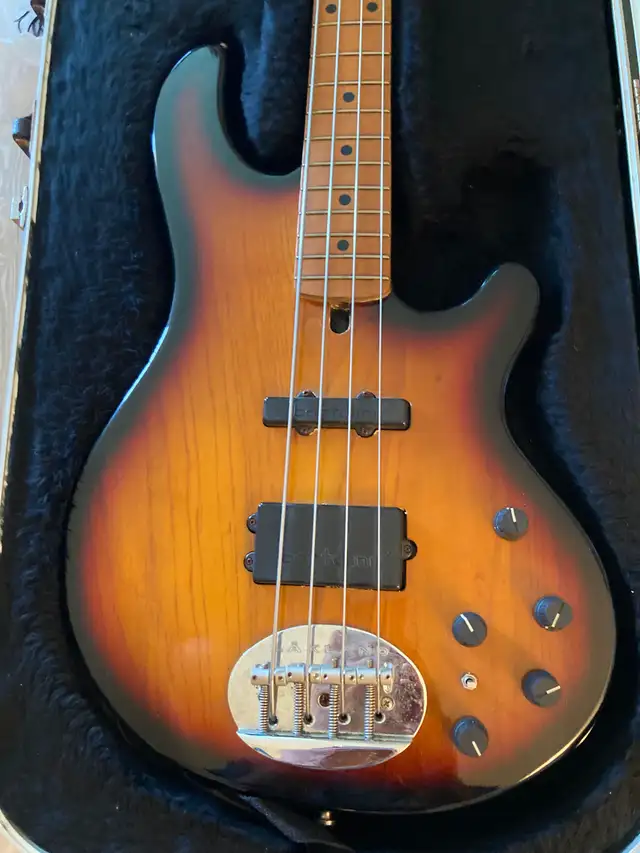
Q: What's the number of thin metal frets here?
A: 11